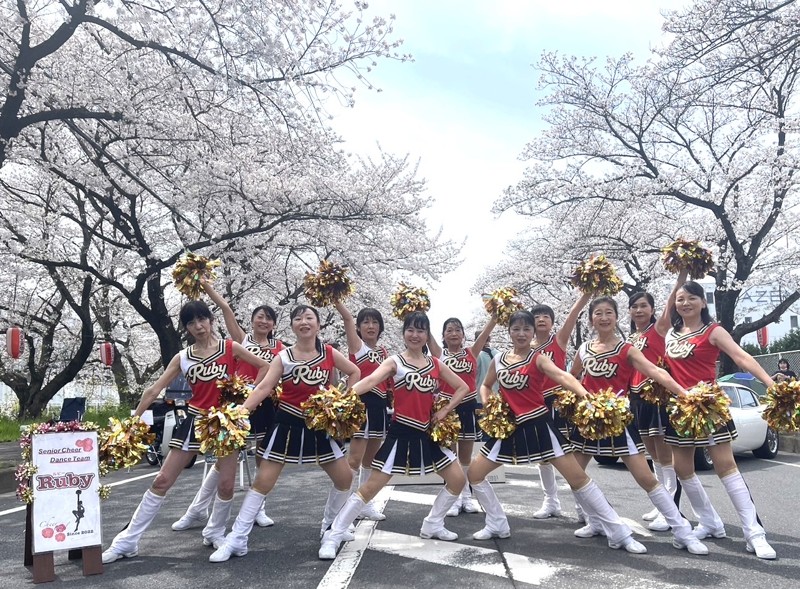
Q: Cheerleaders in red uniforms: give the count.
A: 11